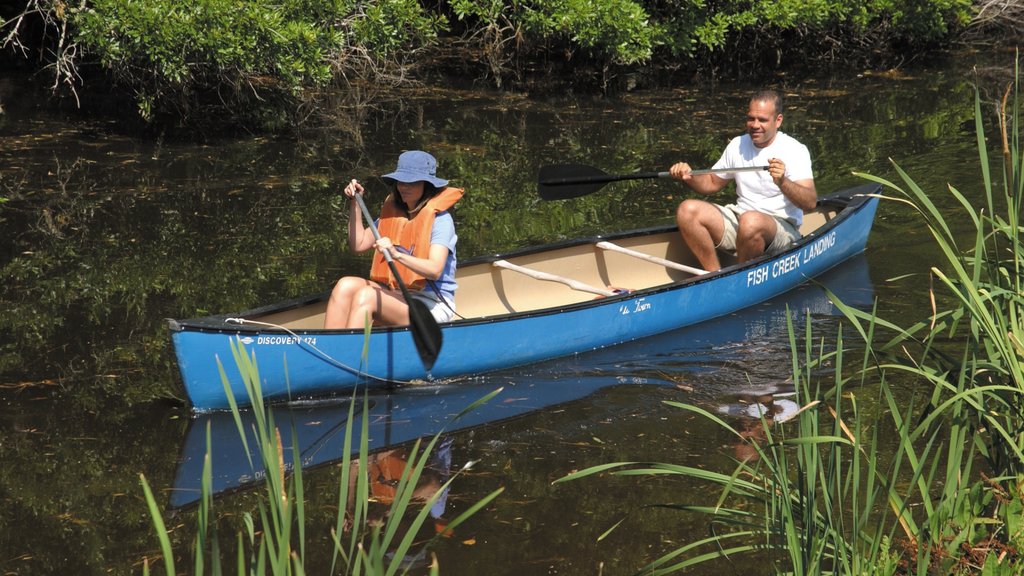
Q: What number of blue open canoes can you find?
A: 1